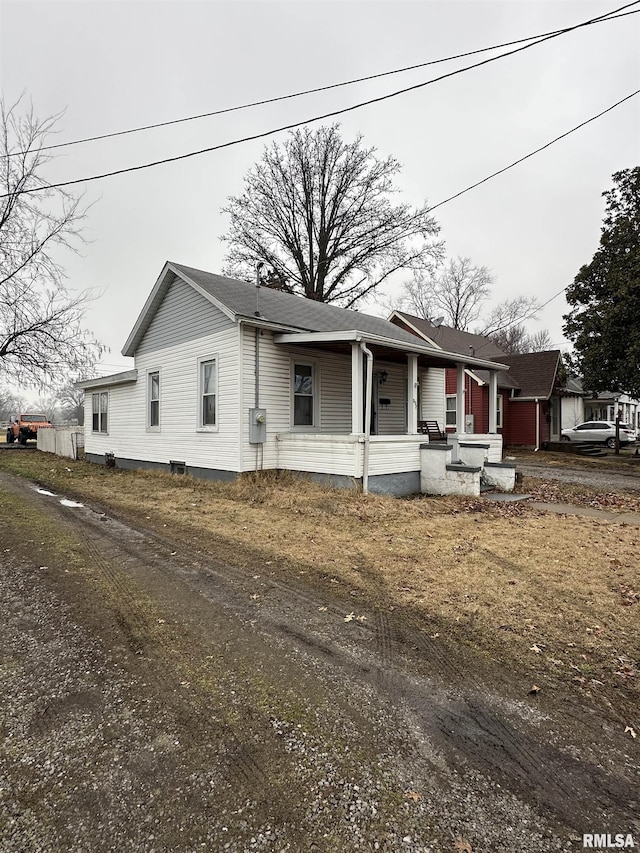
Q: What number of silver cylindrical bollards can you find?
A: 0